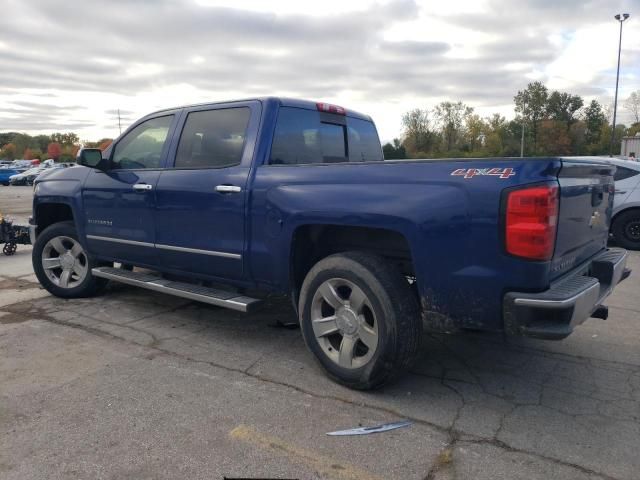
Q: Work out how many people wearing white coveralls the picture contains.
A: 0